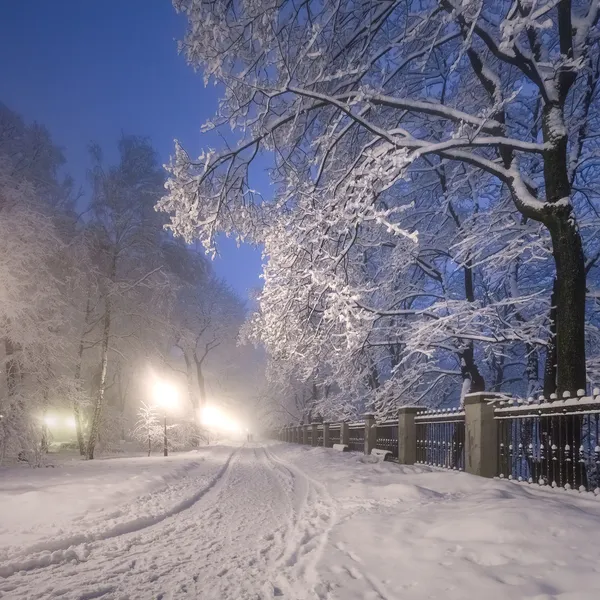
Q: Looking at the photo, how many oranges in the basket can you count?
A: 0